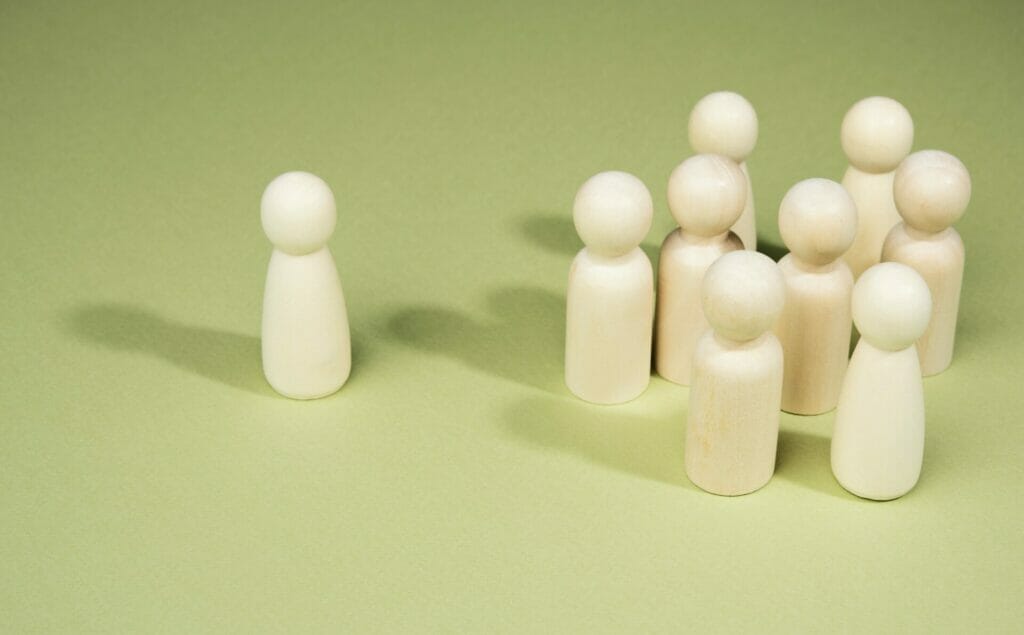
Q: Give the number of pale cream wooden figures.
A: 9